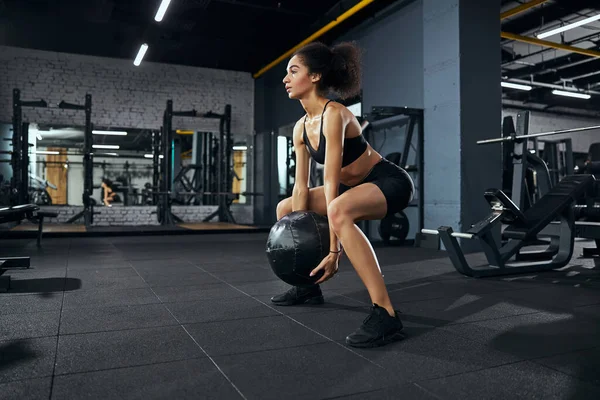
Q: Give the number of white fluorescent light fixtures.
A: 5